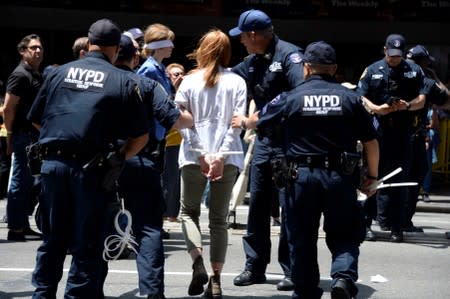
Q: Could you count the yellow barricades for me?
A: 1